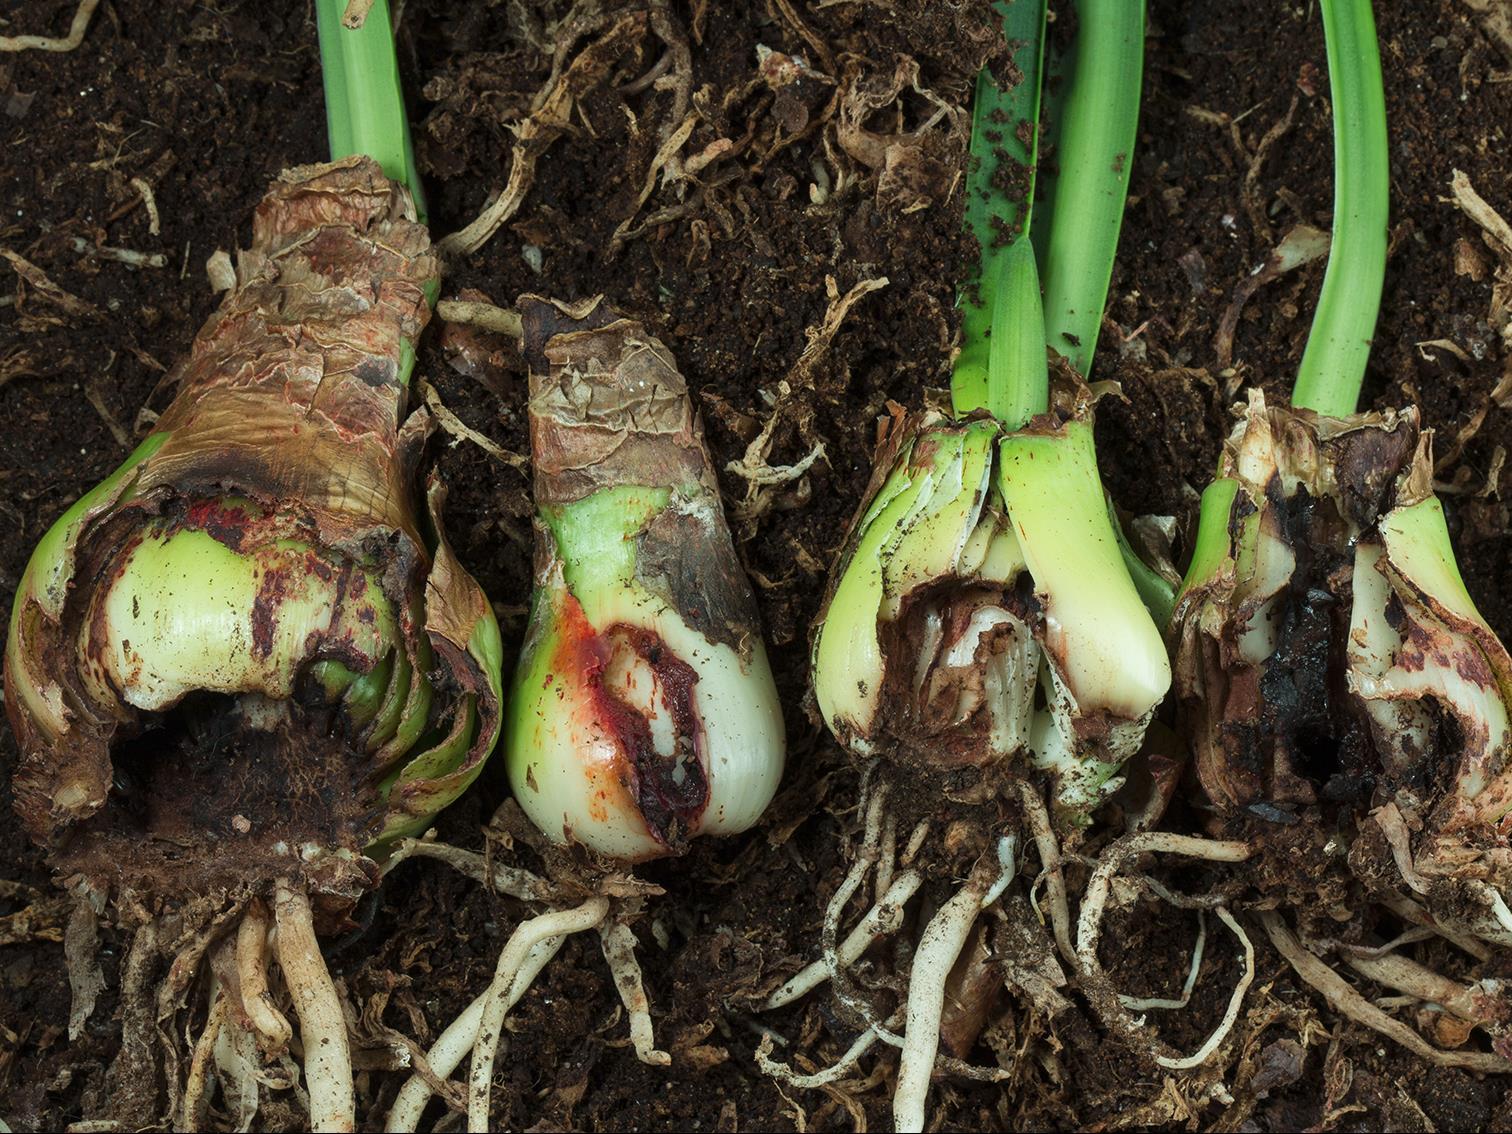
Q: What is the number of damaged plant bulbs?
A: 4